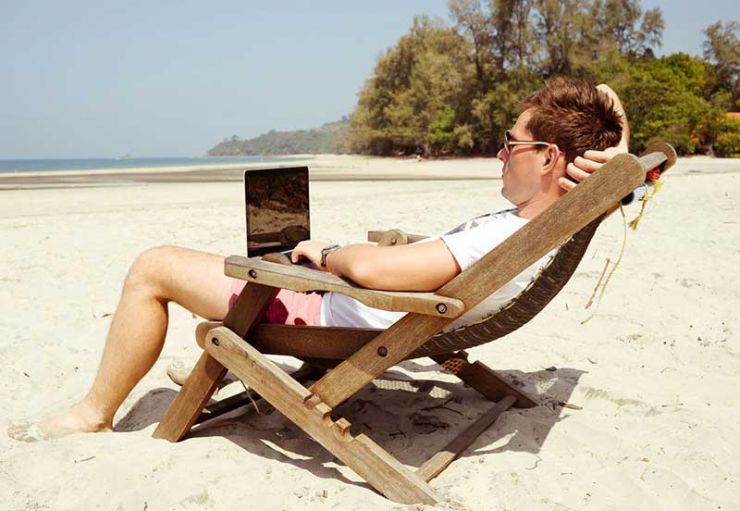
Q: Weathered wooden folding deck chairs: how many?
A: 1